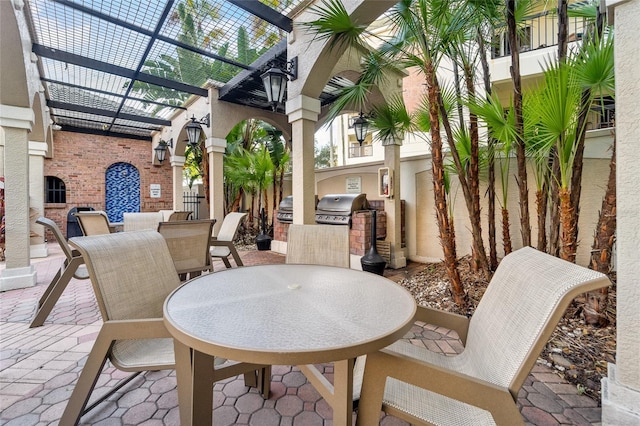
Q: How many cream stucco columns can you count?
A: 7